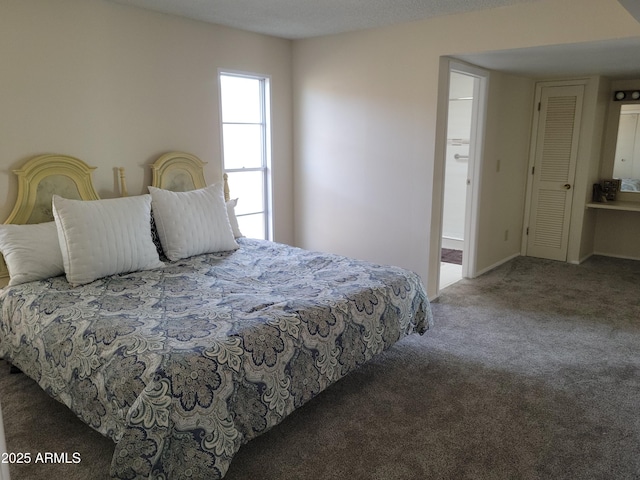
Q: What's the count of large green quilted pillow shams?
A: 0